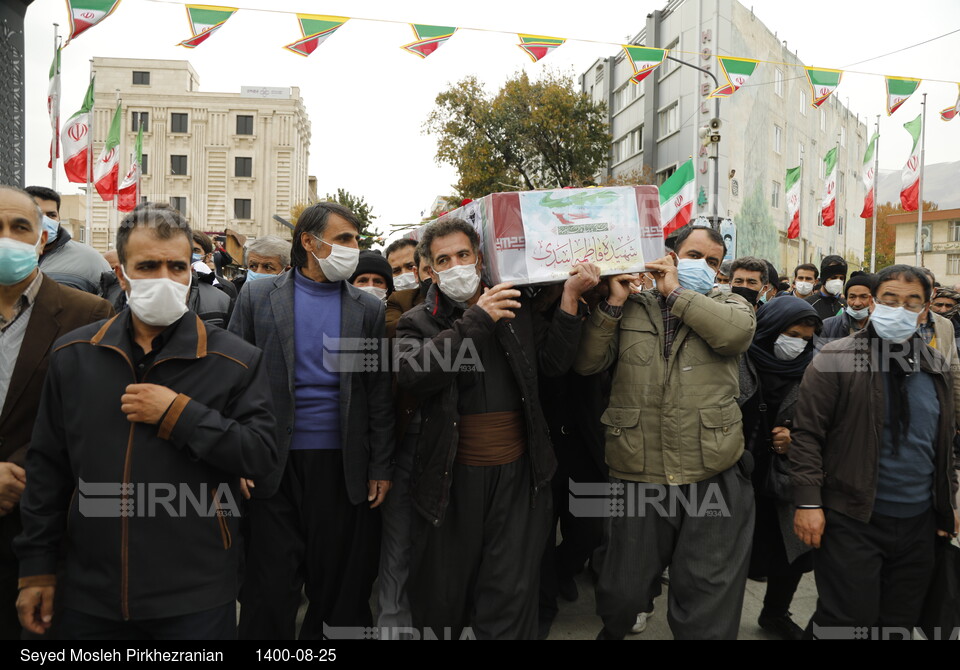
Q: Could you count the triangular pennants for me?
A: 10